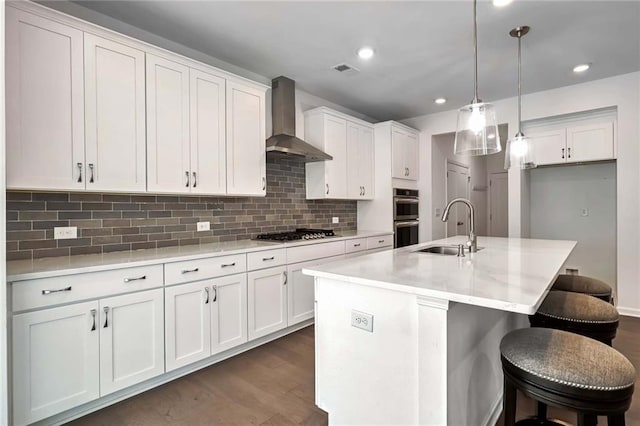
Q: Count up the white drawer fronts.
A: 6